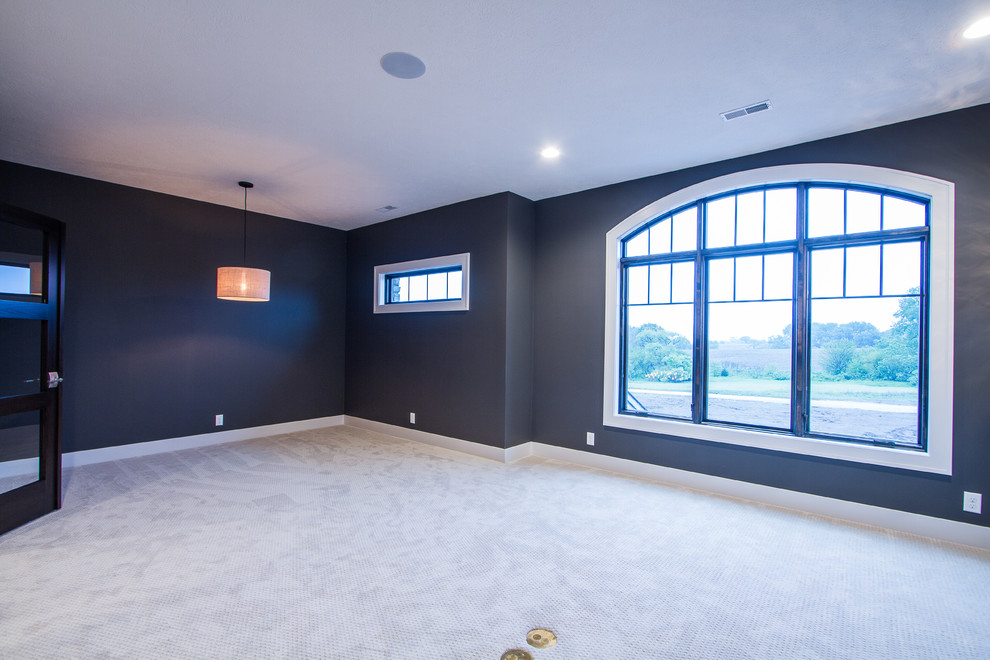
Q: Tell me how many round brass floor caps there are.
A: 2